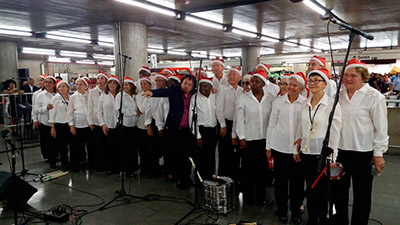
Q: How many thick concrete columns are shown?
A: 3